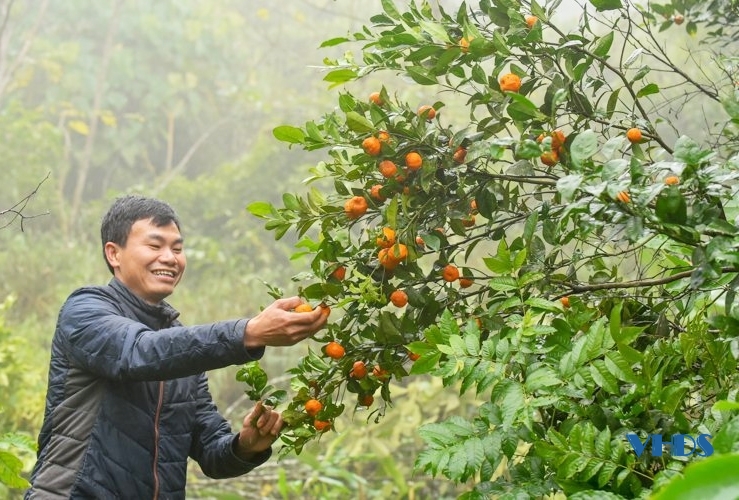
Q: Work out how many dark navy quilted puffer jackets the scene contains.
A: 1